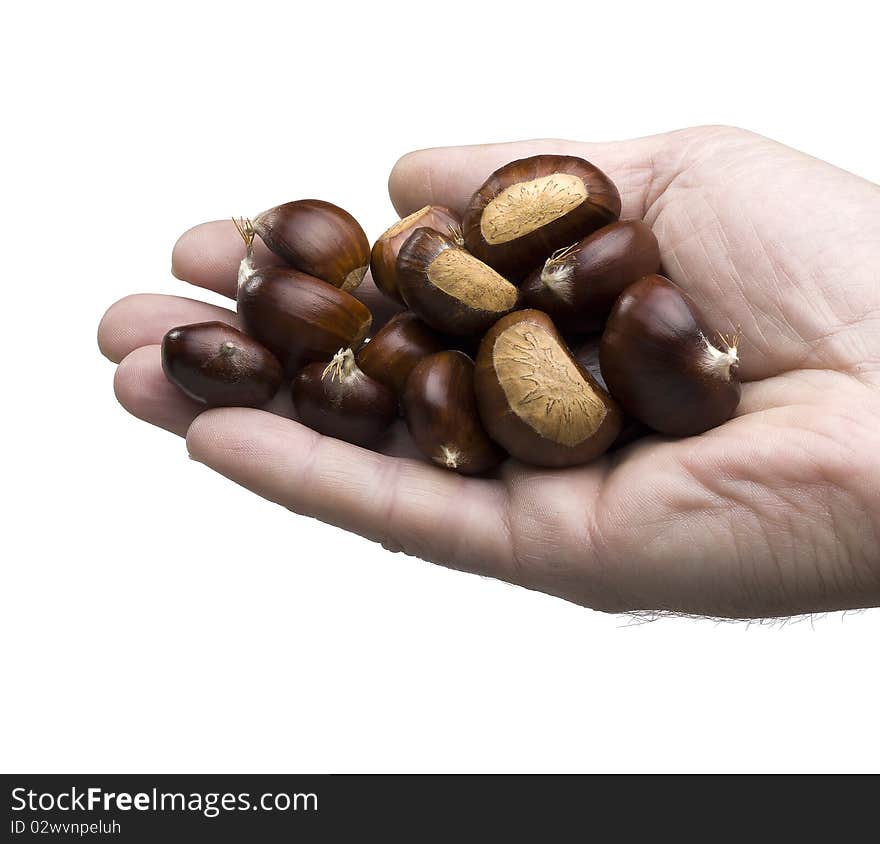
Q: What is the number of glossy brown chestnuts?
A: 12